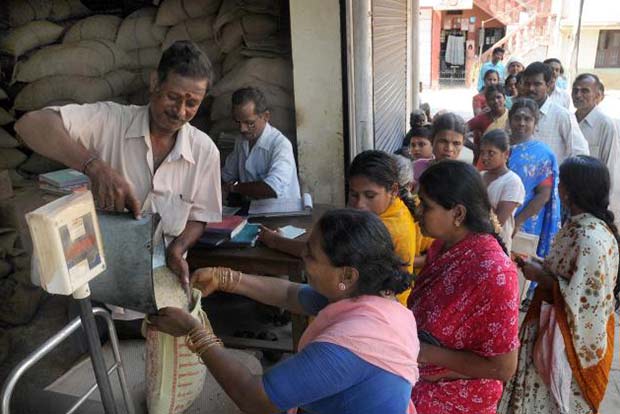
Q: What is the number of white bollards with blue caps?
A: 0